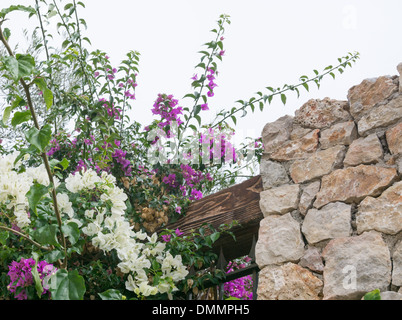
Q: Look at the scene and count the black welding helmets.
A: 0